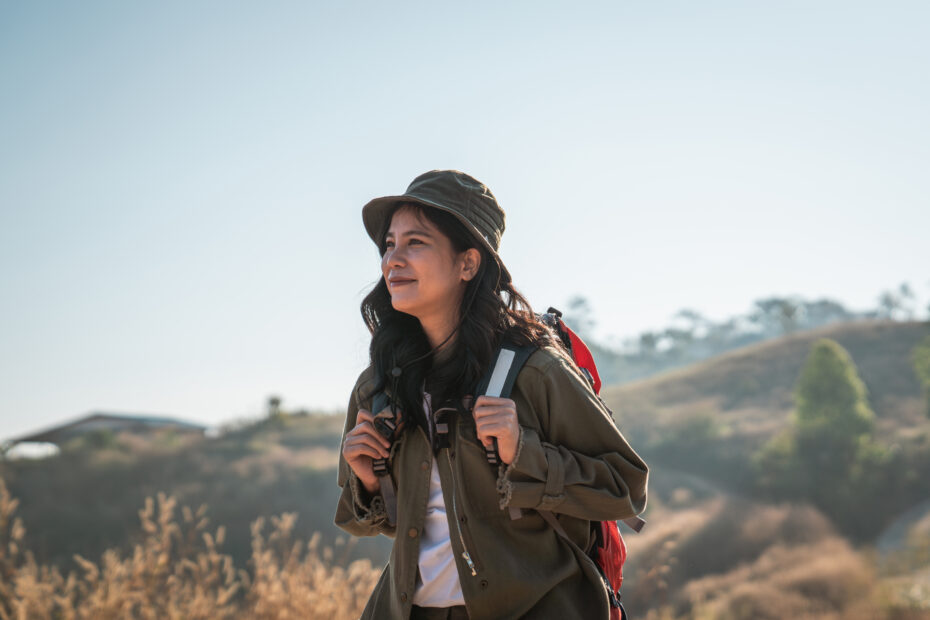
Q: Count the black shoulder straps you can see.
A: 2